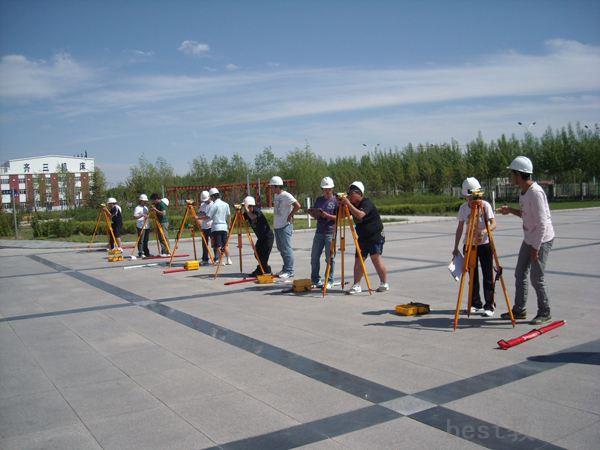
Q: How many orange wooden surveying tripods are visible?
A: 6